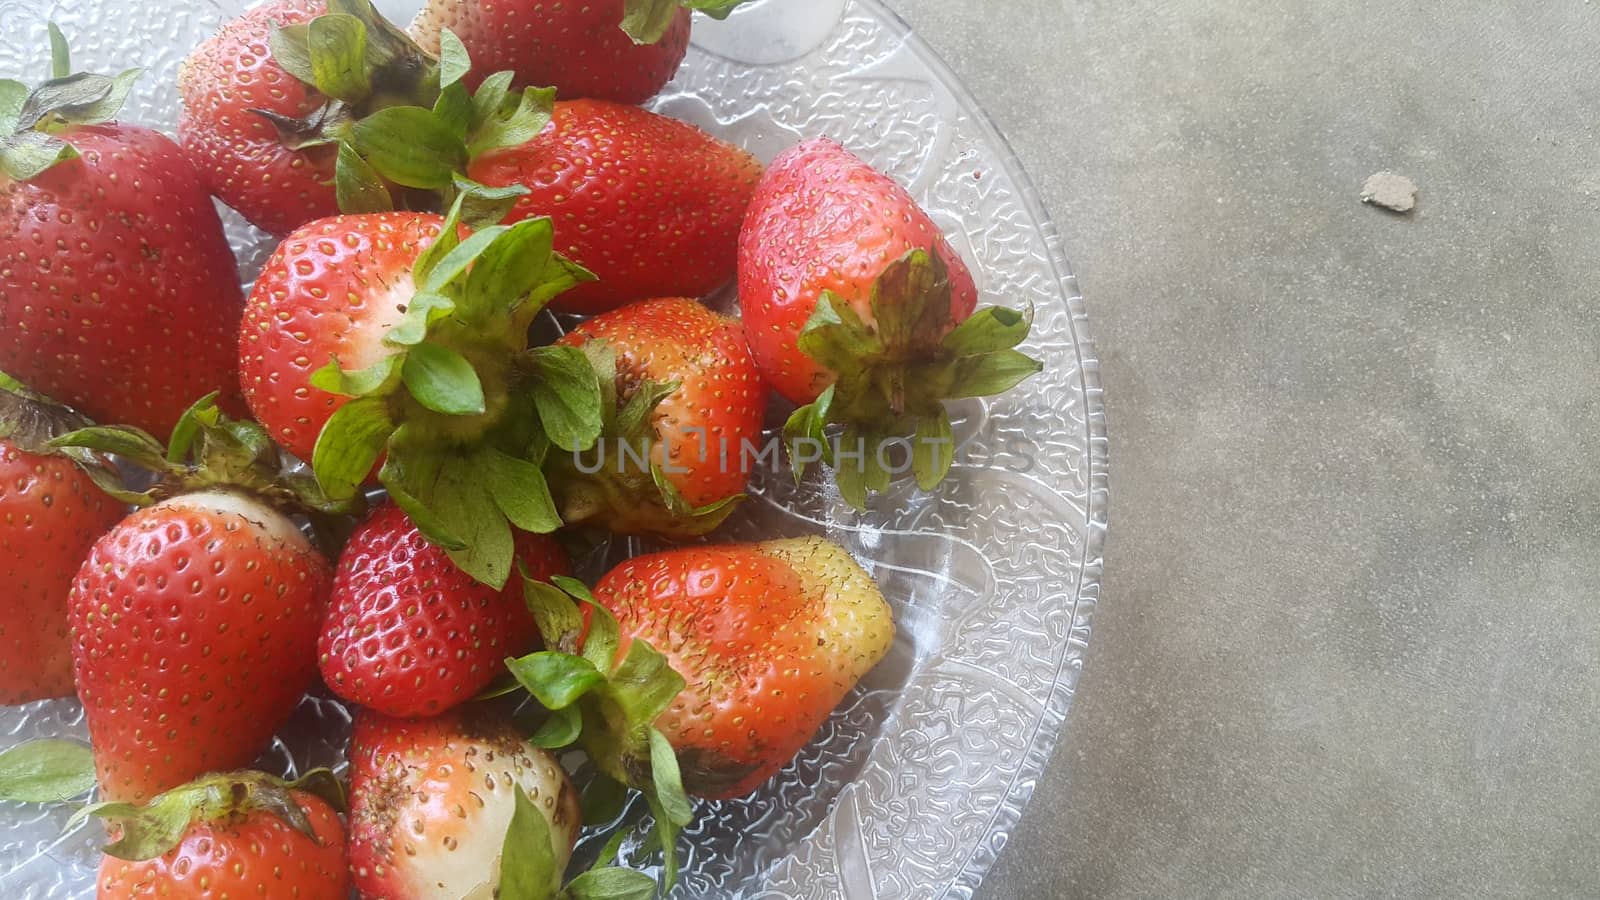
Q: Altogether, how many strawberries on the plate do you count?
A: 13